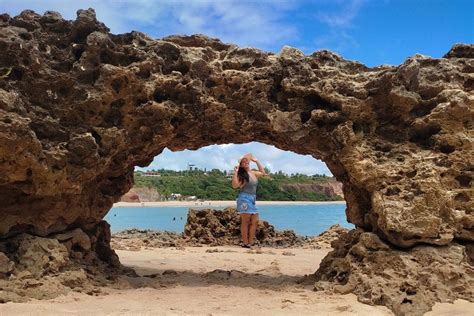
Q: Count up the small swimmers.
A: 3